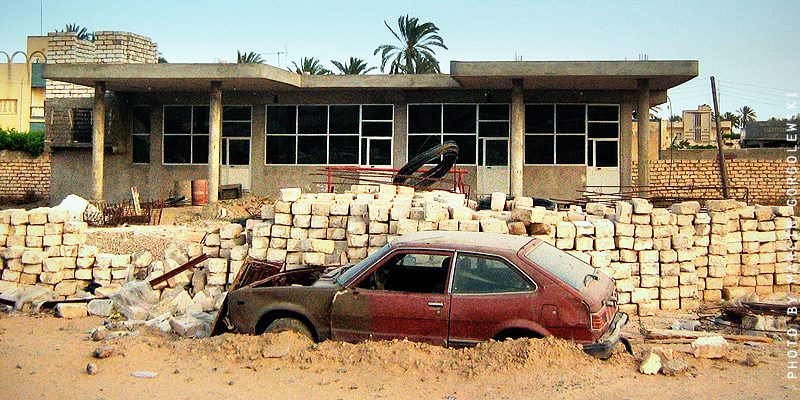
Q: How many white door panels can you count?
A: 4